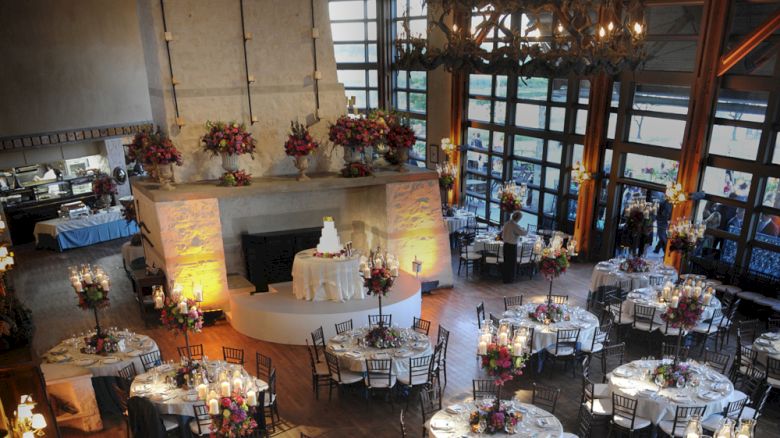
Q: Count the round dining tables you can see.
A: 11